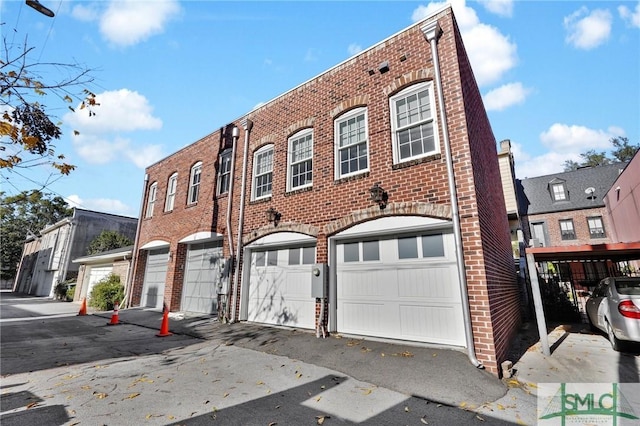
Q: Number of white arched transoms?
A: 4